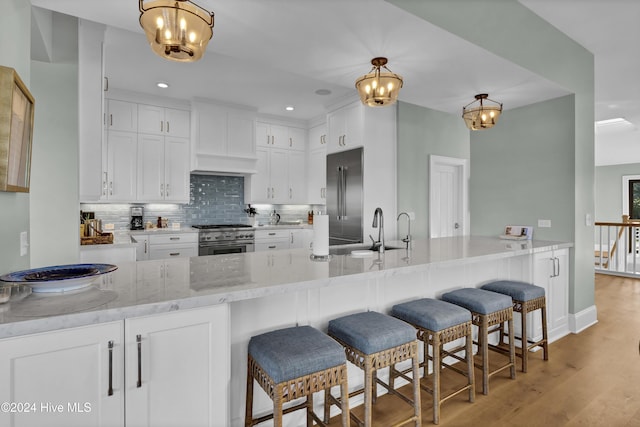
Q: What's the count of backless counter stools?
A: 5